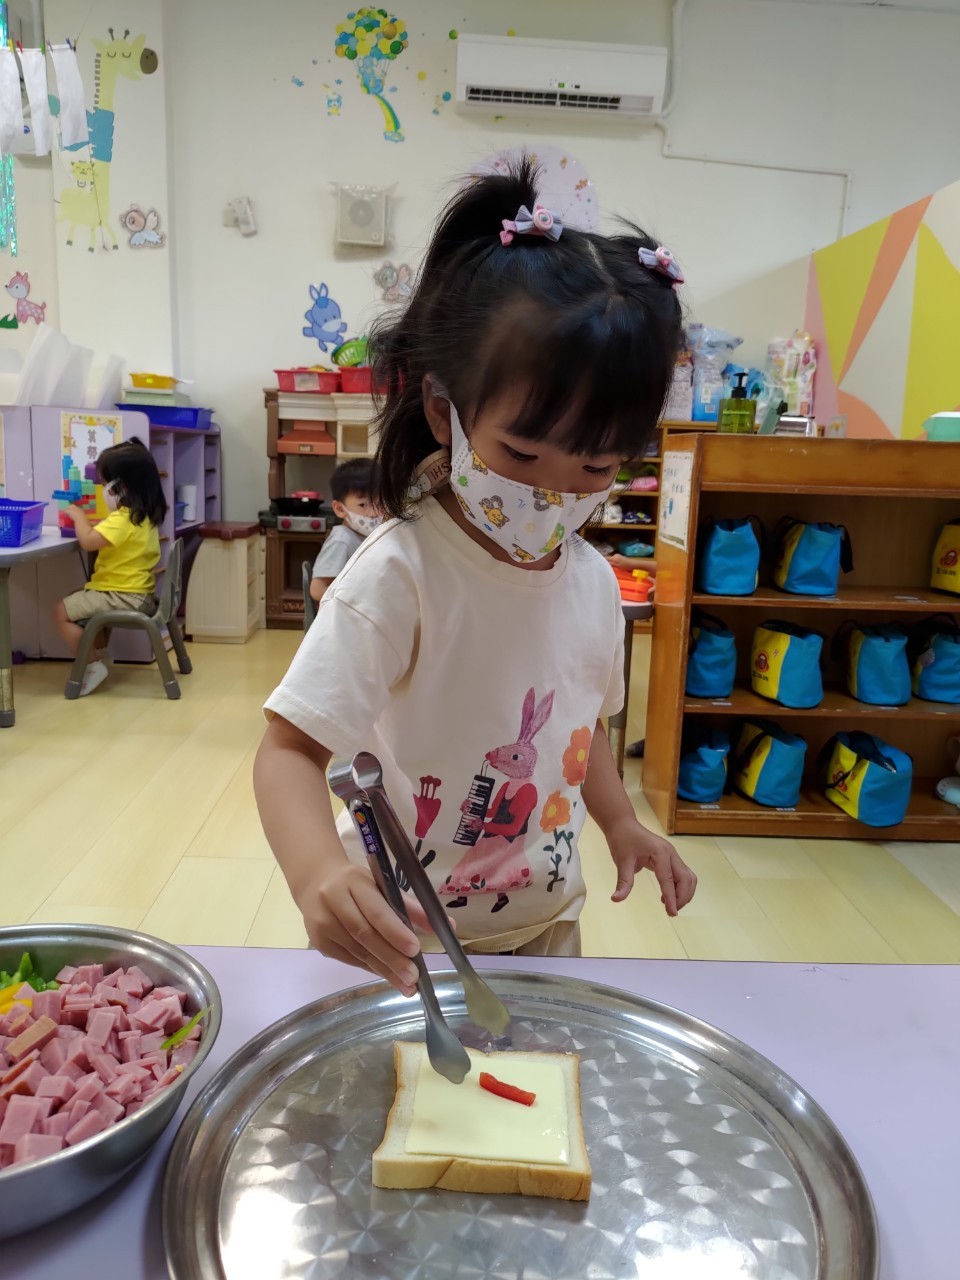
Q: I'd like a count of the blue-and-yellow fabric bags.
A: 10